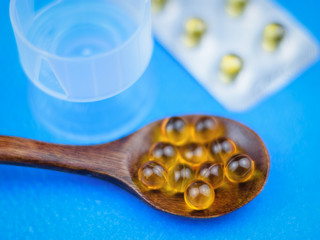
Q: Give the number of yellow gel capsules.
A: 15